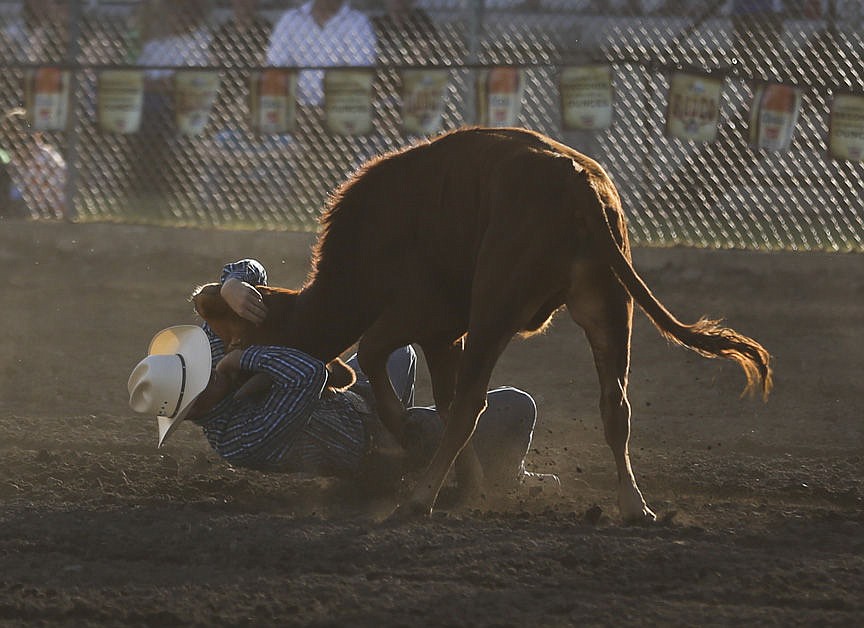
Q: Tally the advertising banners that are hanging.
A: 11